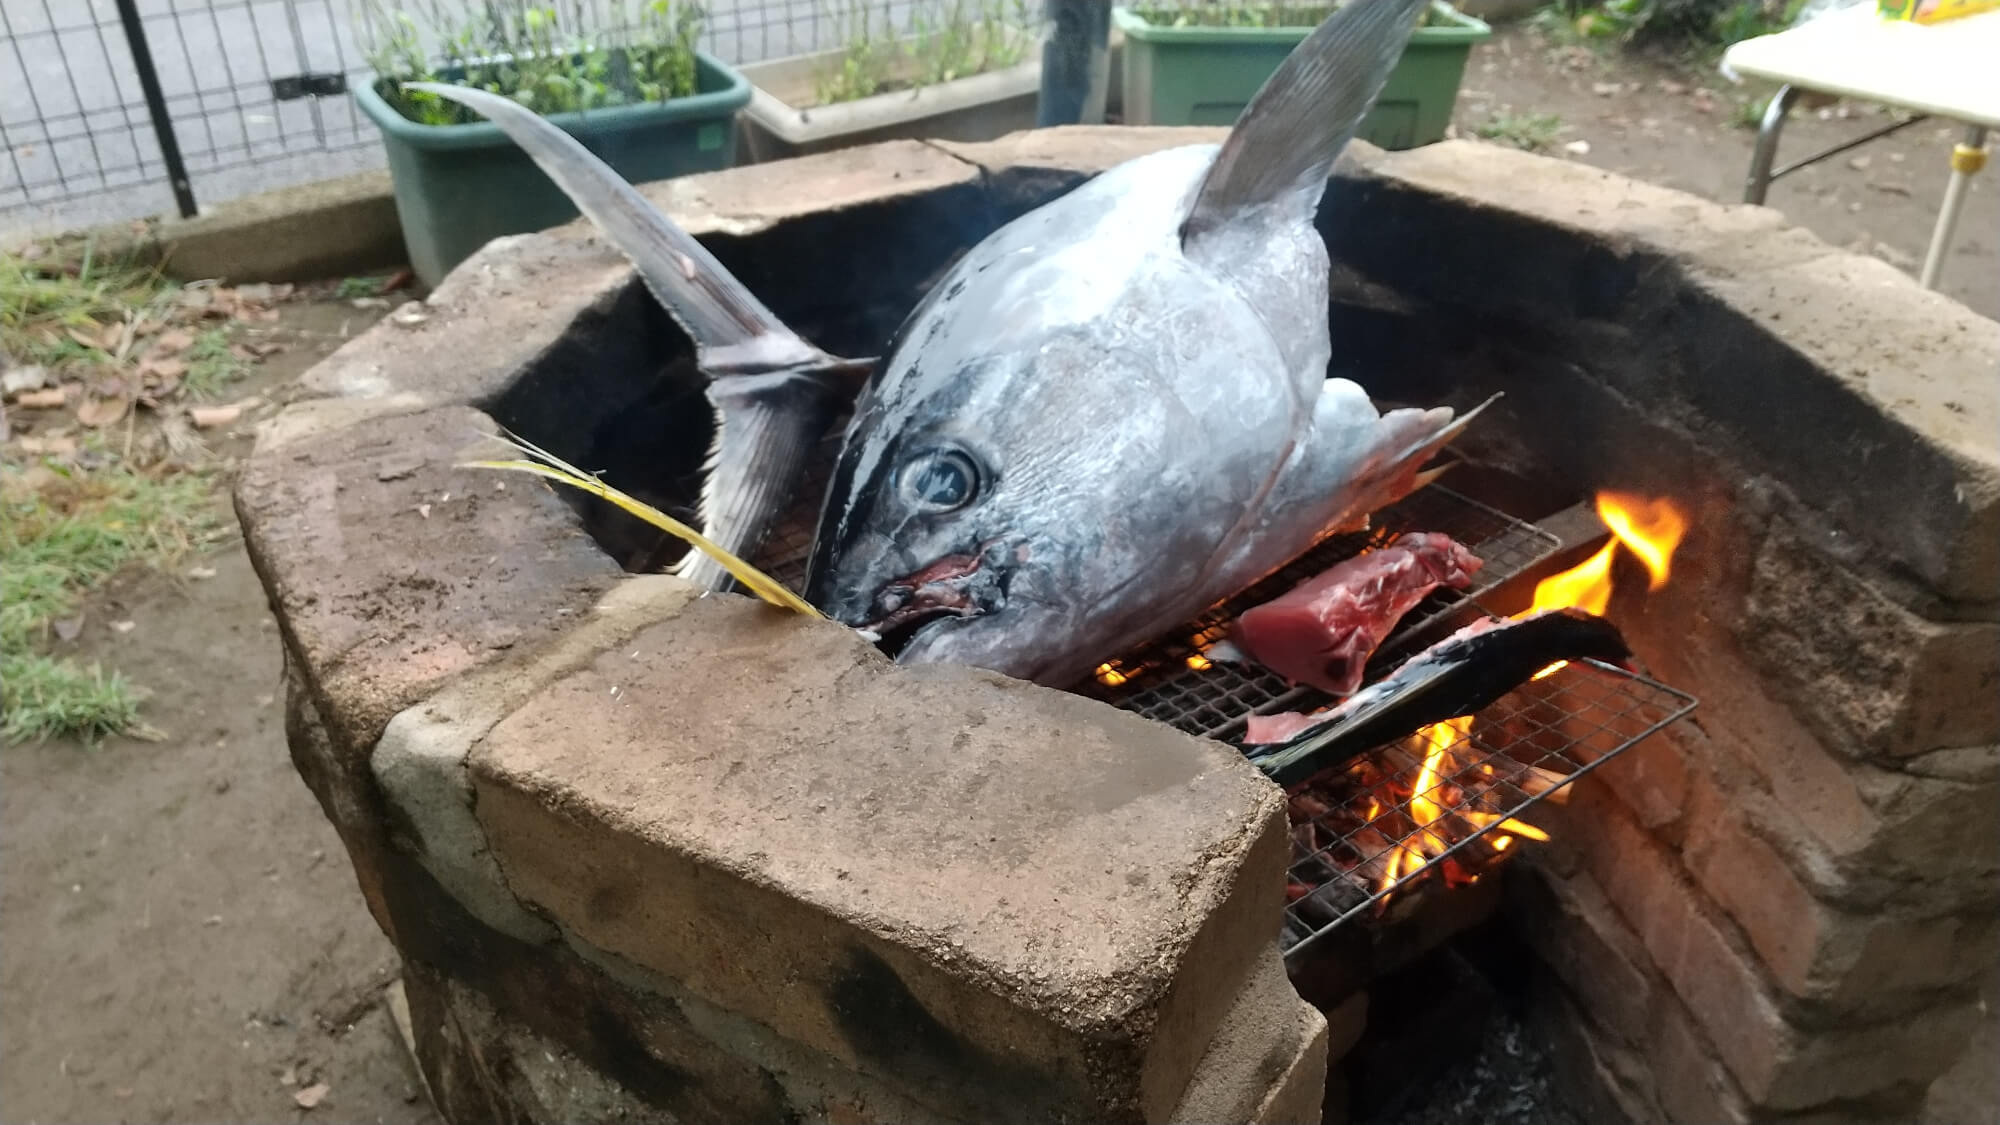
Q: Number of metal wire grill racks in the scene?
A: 2